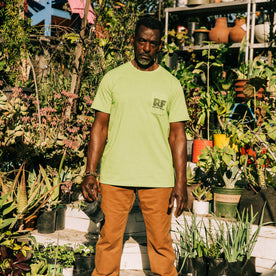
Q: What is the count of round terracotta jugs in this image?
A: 2